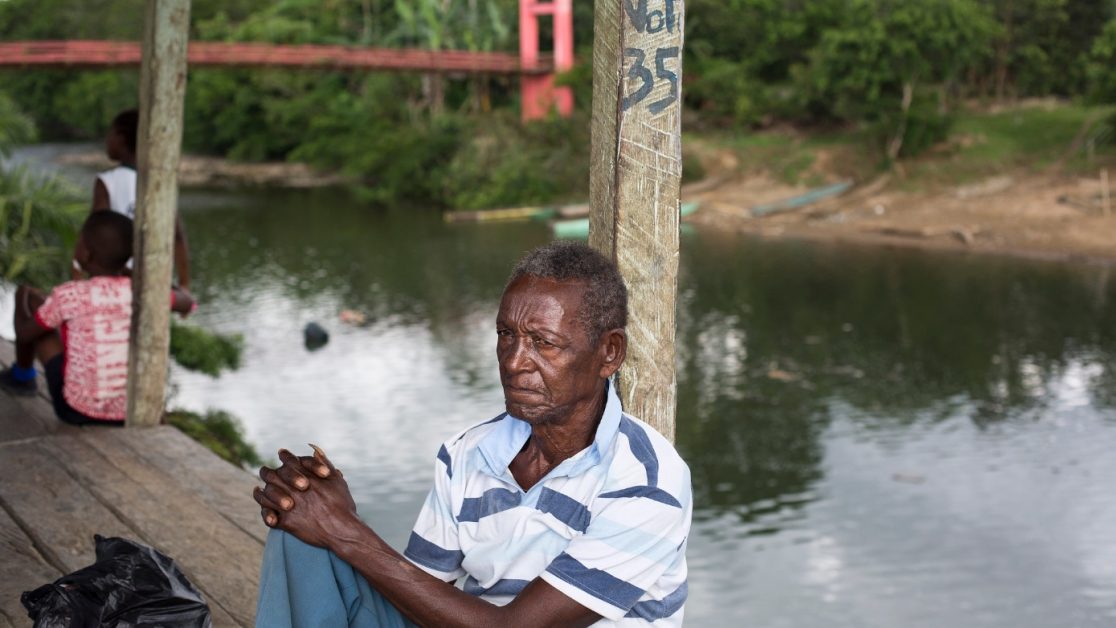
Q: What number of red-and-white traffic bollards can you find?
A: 0